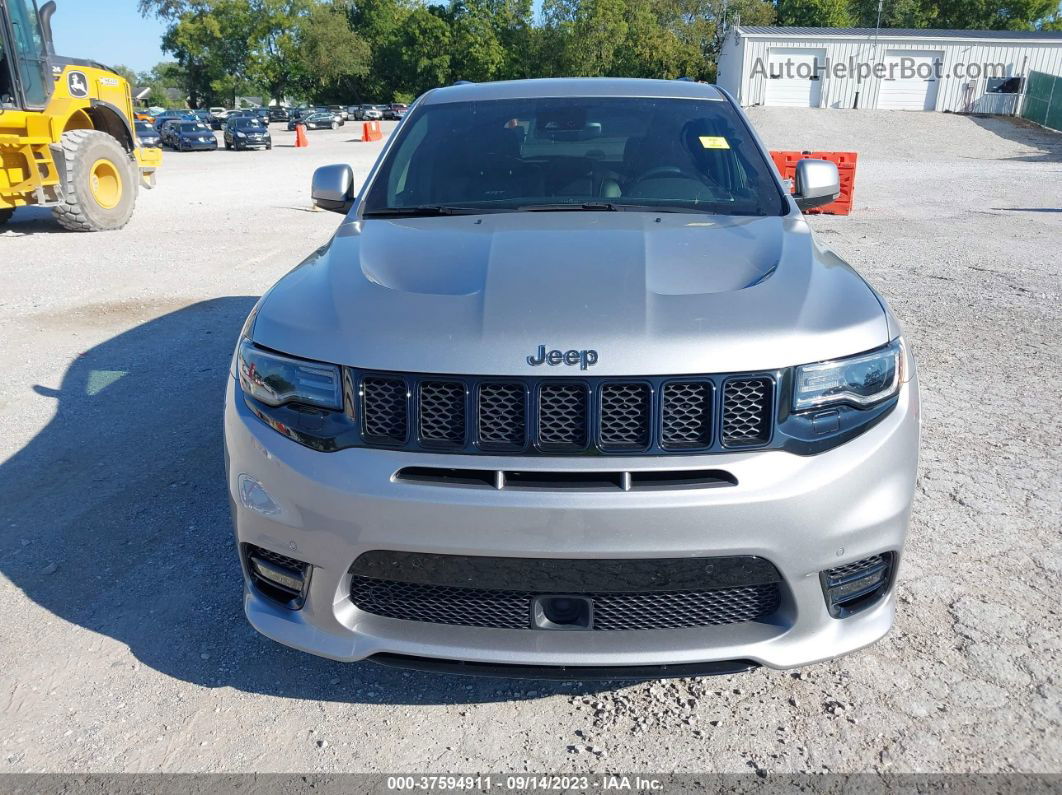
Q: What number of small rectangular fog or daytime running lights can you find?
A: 2